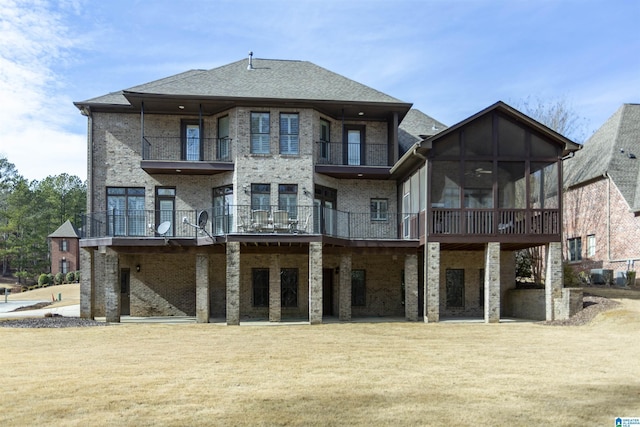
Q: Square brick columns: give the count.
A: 11